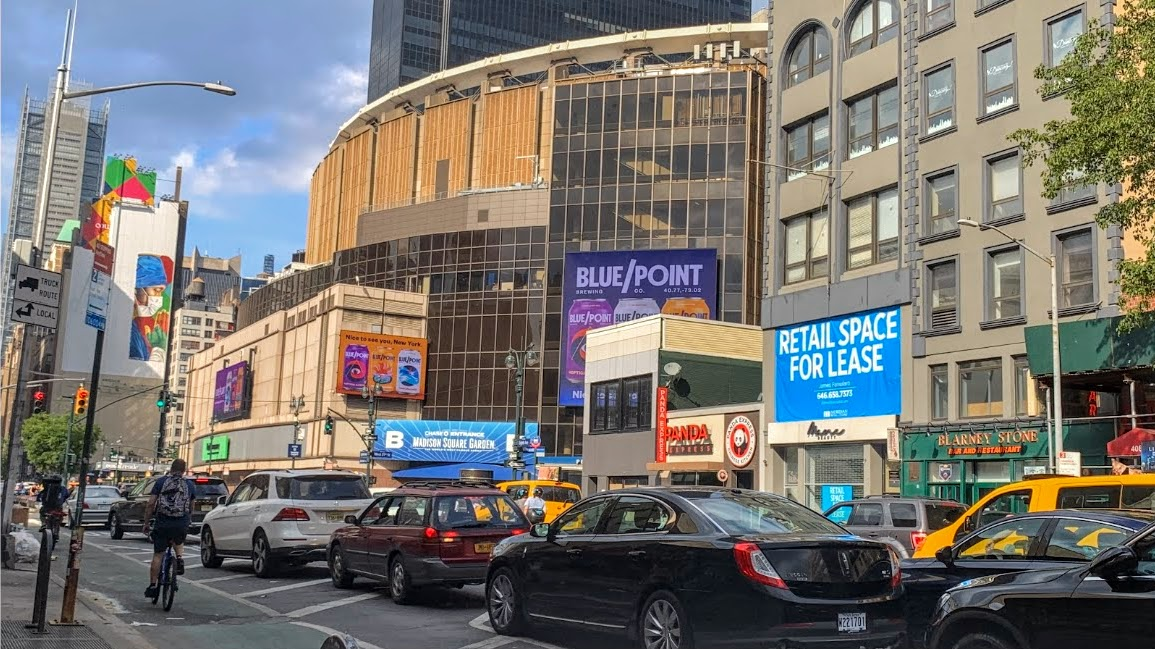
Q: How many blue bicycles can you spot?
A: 1